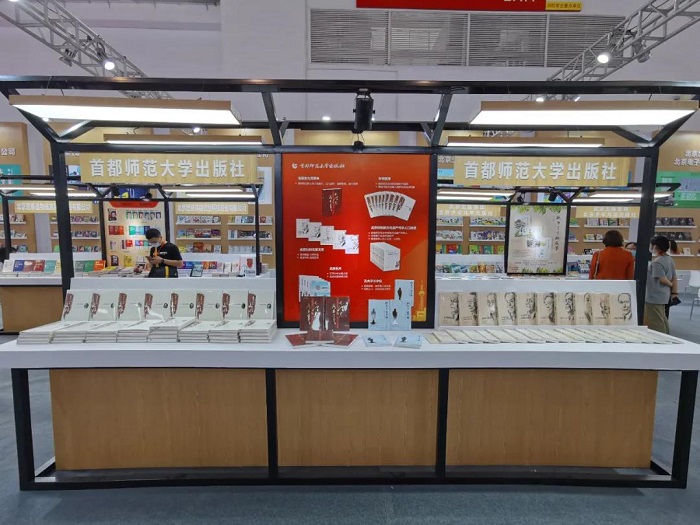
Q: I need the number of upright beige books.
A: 10